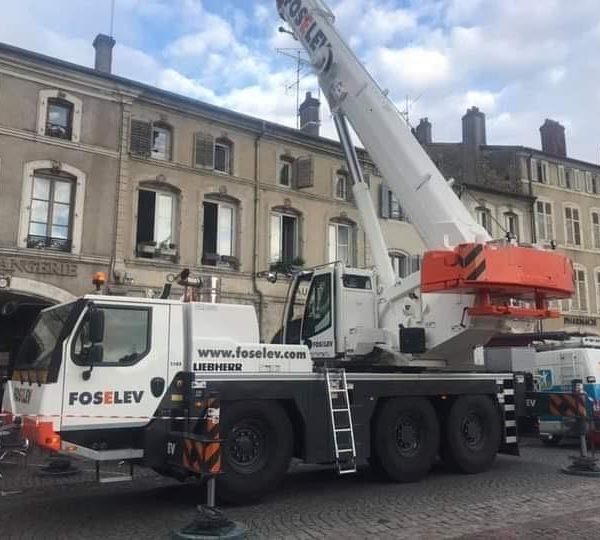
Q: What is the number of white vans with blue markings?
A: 1